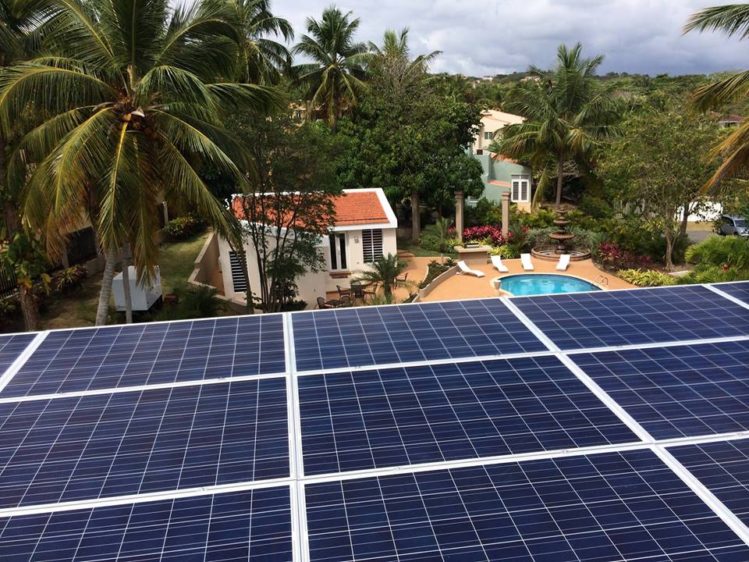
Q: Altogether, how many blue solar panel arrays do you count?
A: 11